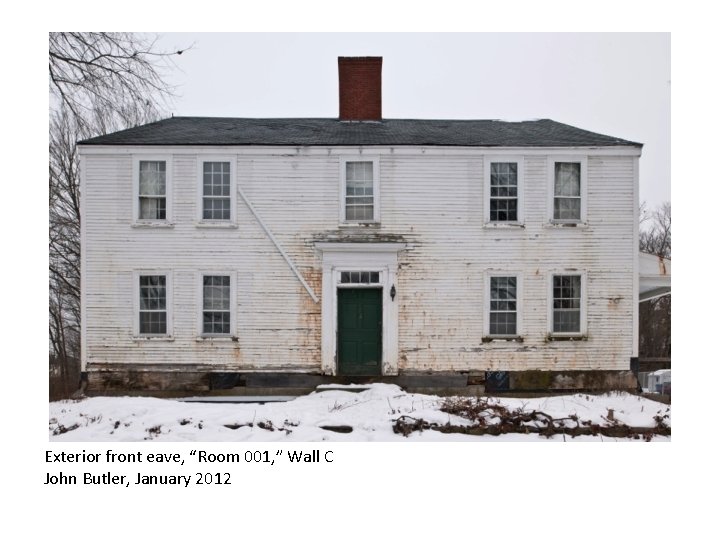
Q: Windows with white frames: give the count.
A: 9